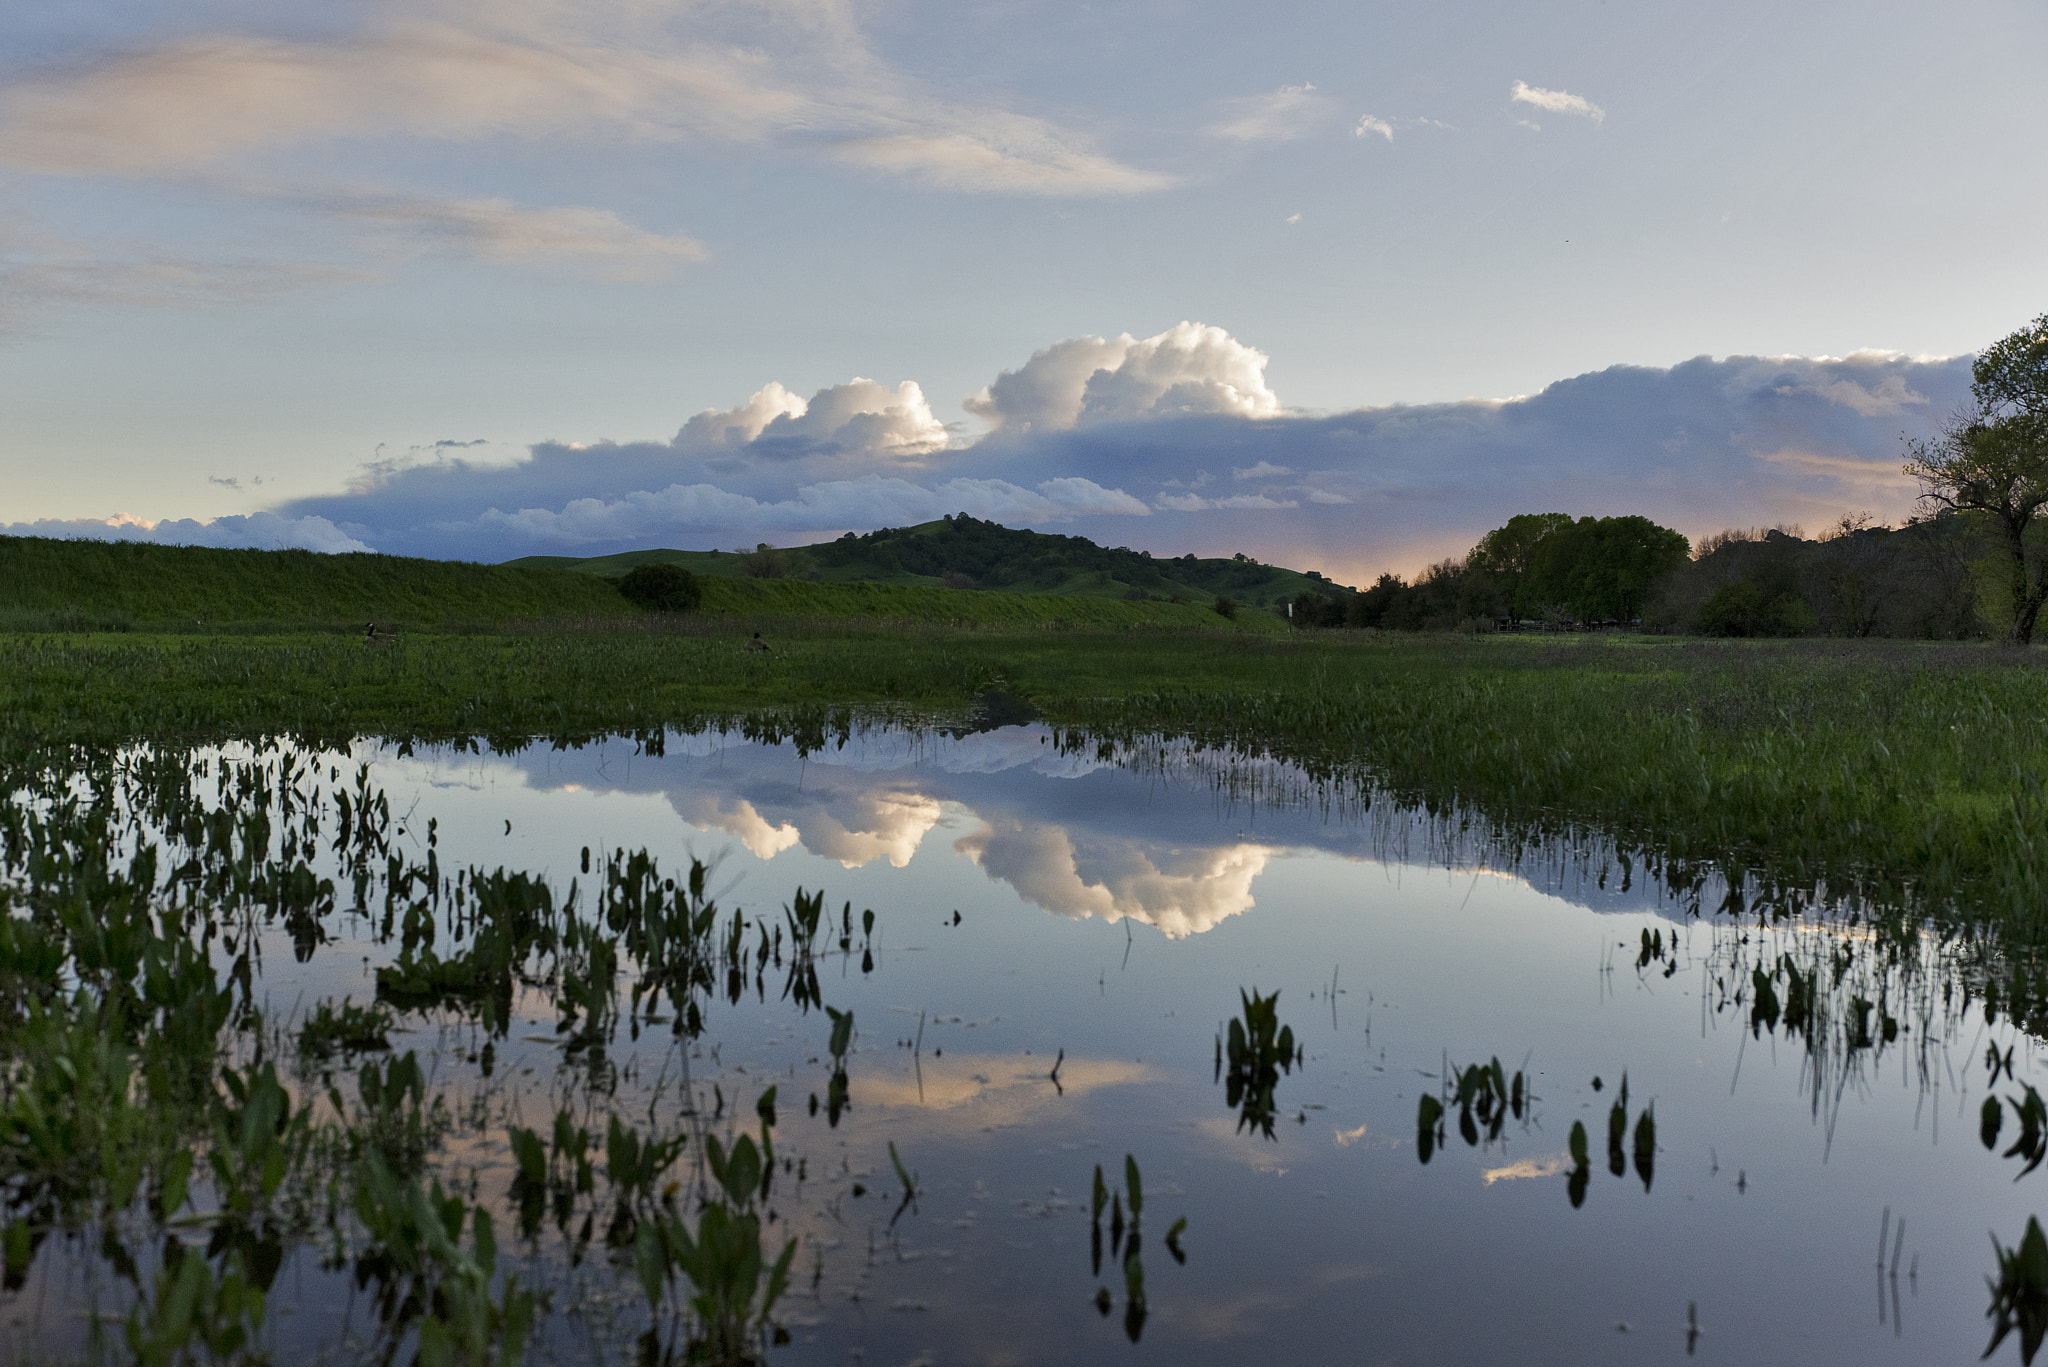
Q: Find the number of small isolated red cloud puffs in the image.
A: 0